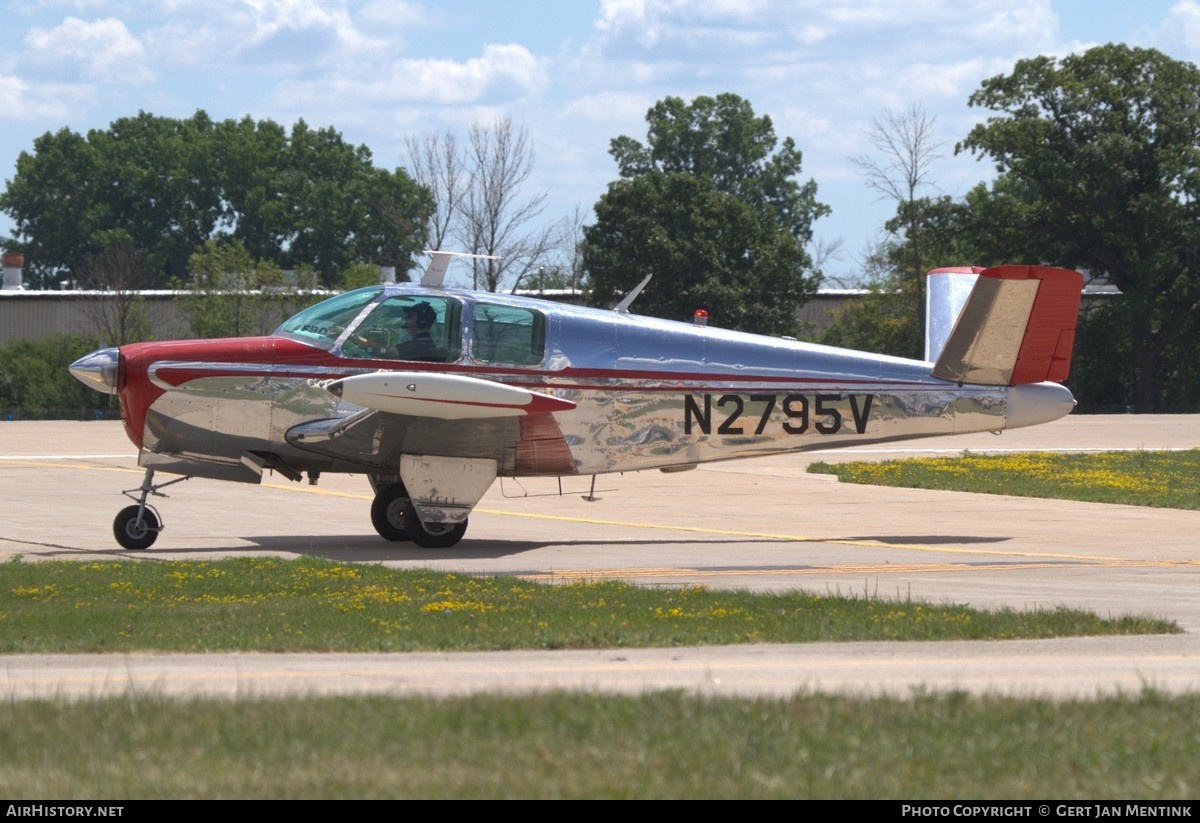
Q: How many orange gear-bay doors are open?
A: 0